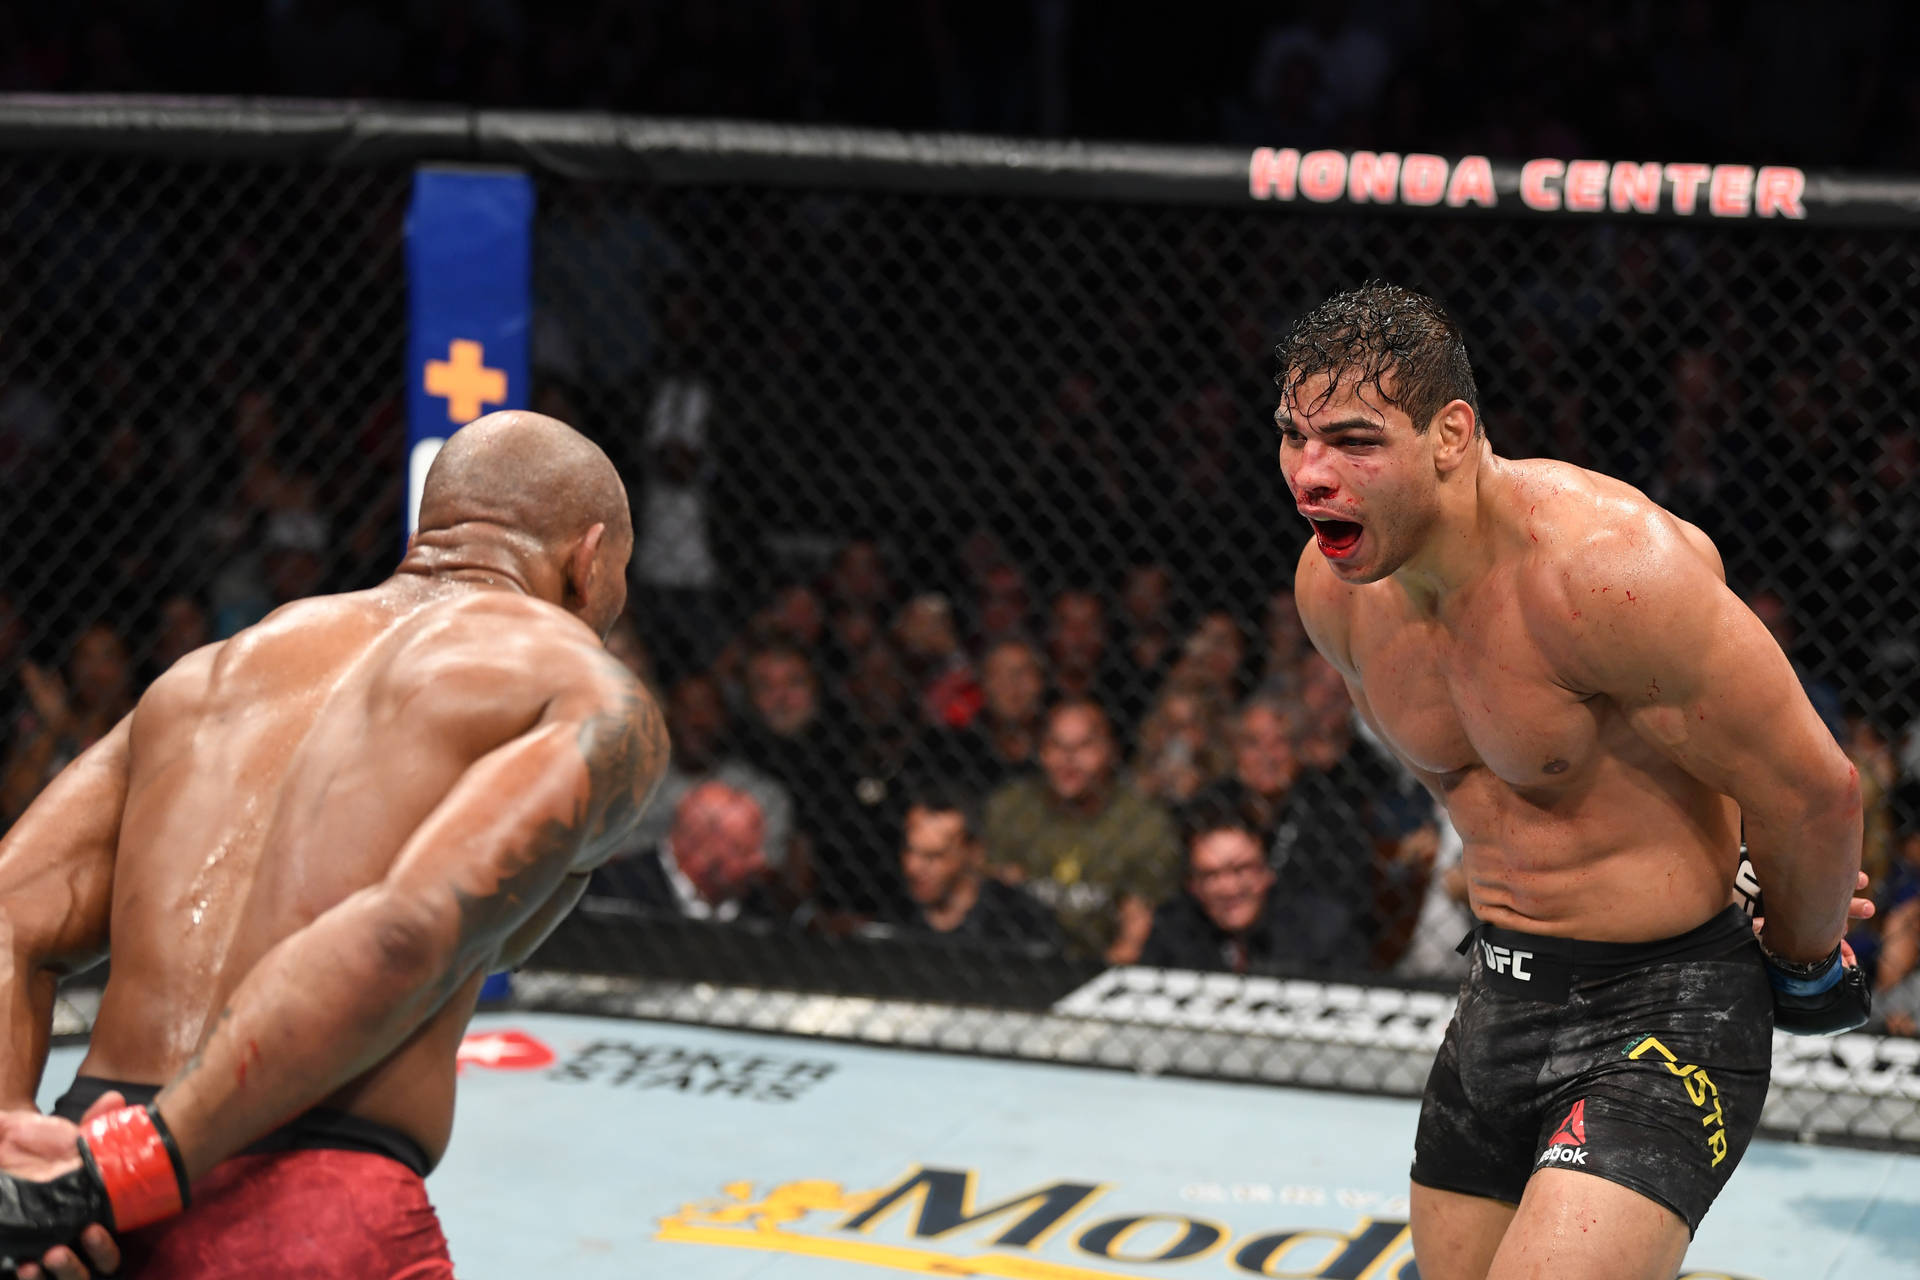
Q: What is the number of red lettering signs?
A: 1